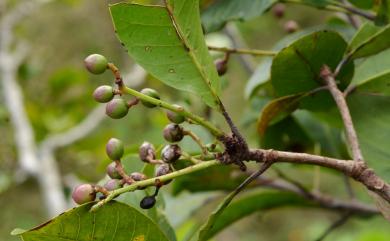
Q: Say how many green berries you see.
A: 6